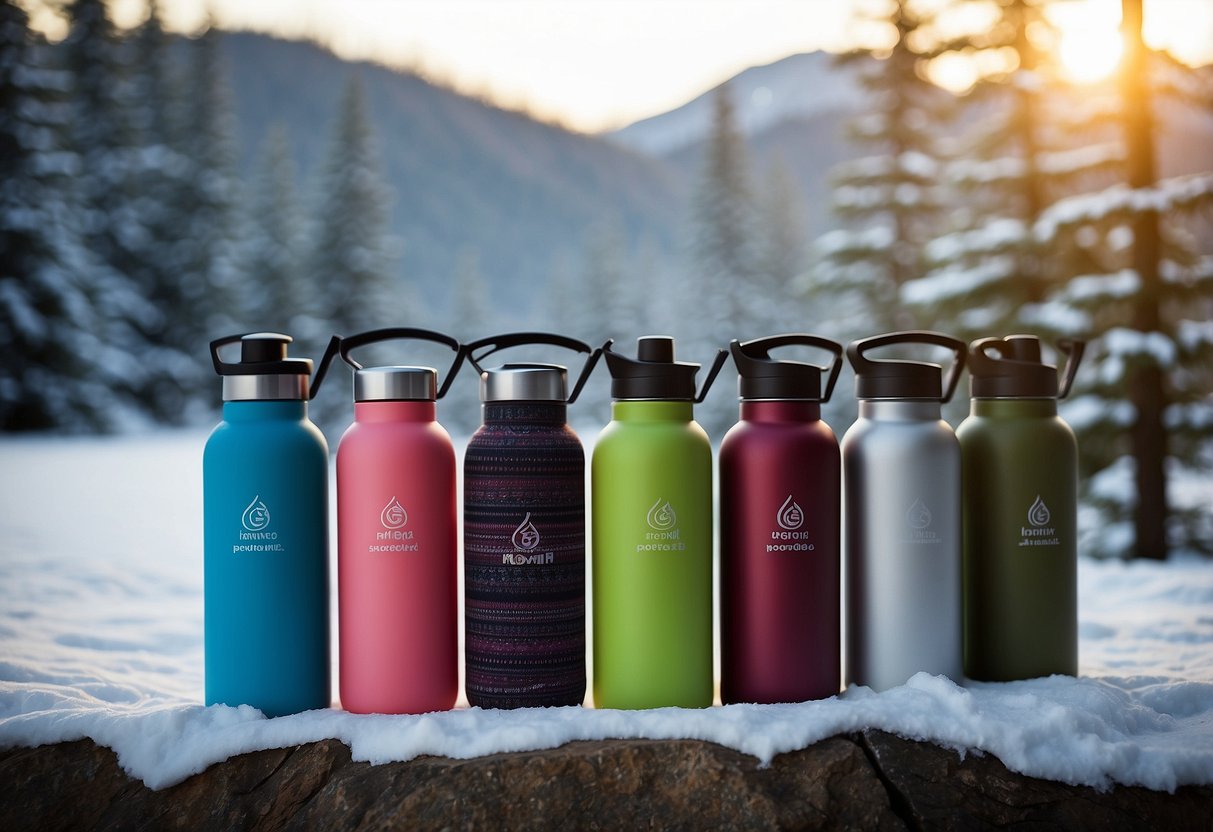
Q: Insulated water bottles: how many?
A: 7